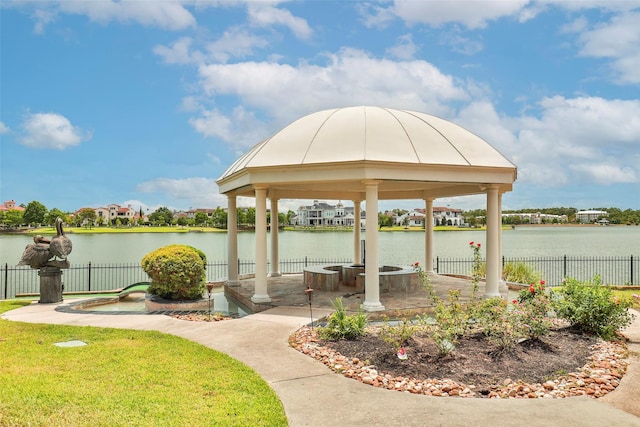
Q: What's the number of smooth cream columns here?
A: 8